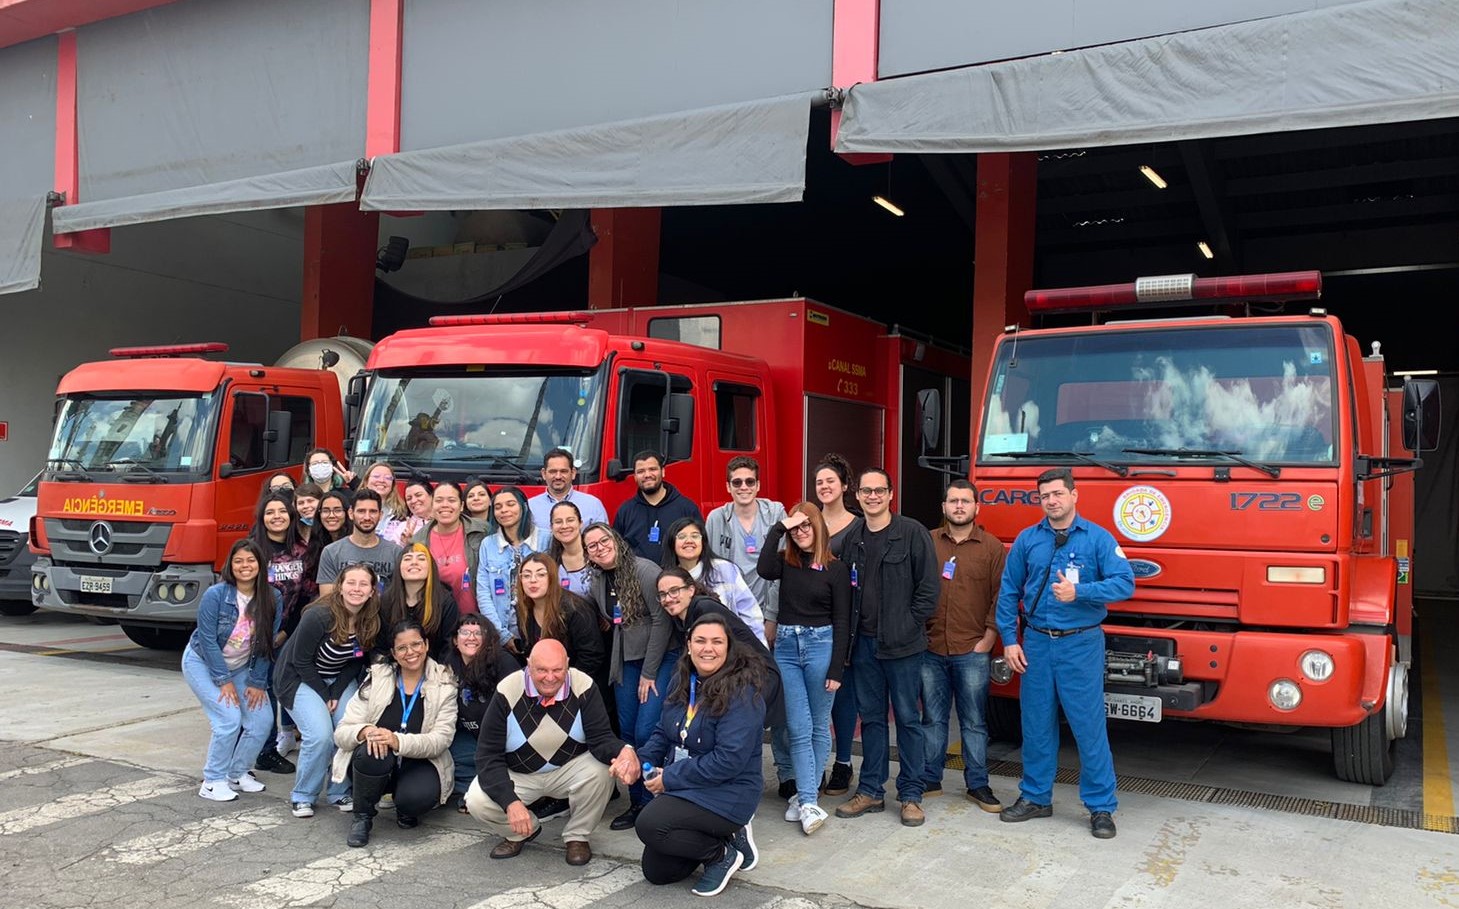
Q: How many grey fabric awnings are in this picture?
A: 4